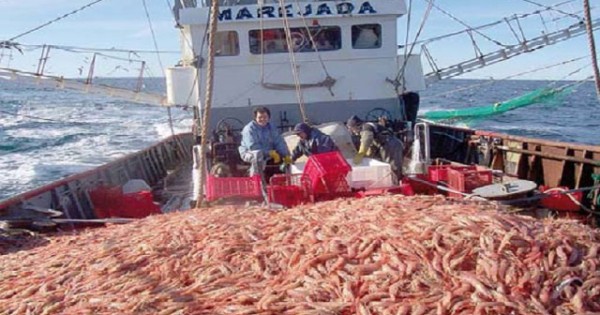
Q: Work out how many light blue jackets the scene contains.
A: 1